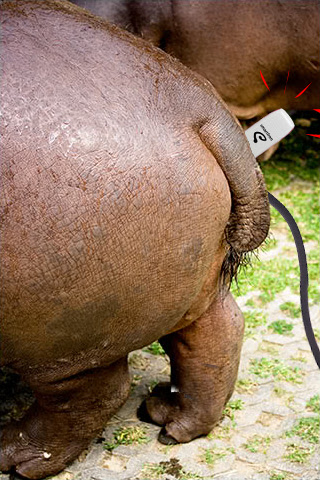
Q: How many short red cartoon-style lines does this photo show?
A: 5